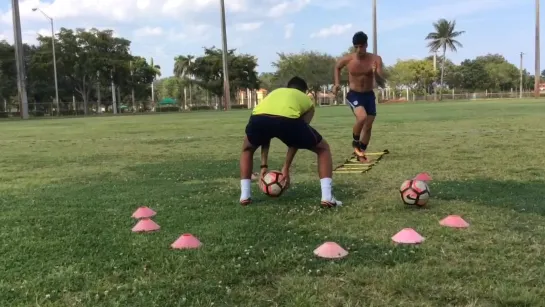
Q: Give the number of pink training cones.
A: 7